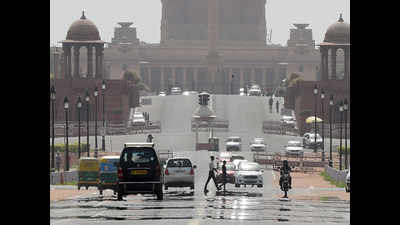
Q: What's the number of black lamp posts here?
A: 11